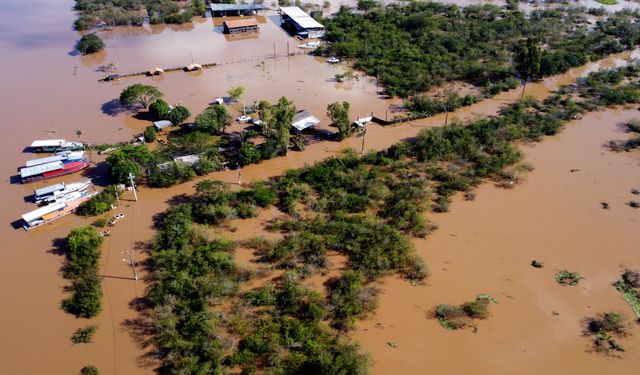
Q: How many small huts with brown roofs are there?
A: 2